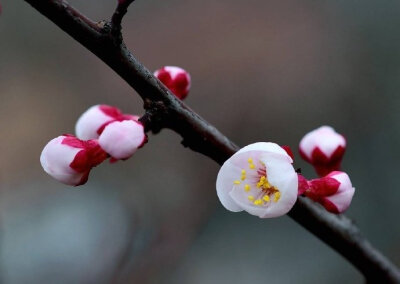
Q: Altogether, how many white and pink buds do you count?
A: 6